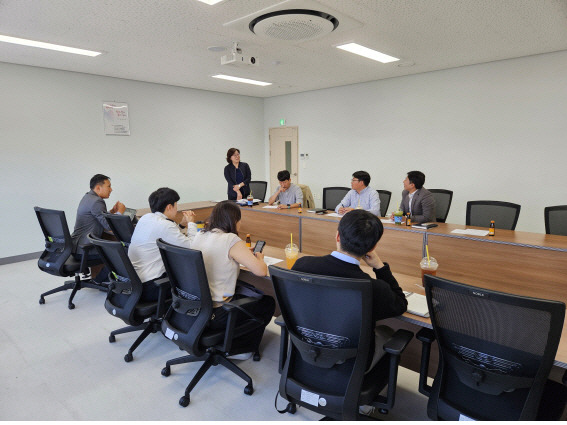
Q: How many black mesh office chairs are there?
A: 12